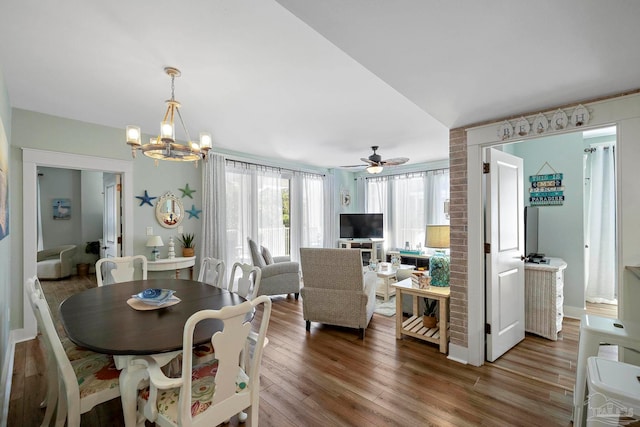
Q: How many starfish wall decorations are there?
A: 3